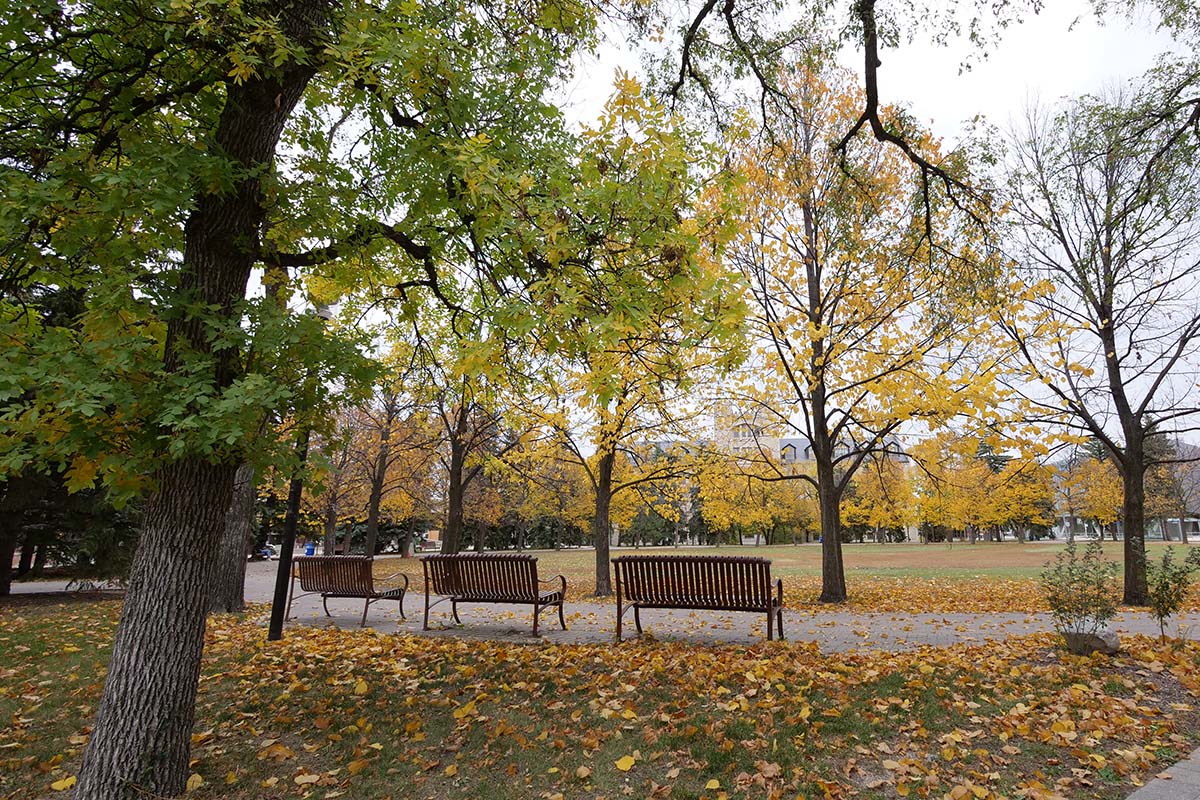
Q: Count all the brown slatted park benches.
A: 3